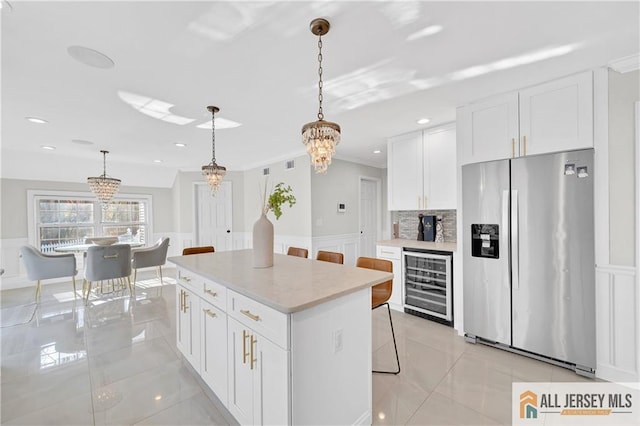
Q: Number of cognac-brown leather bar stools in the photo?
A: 4